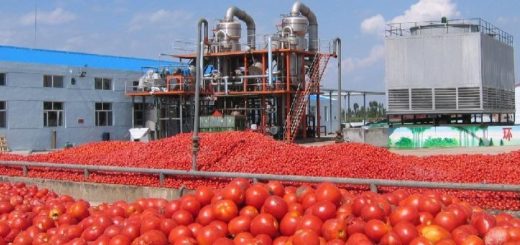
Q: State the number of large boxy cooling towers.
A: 1